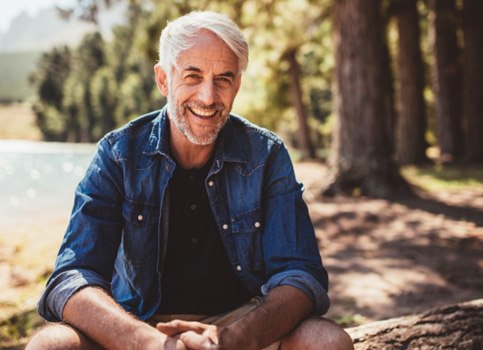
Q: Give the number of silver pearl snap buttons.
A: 5